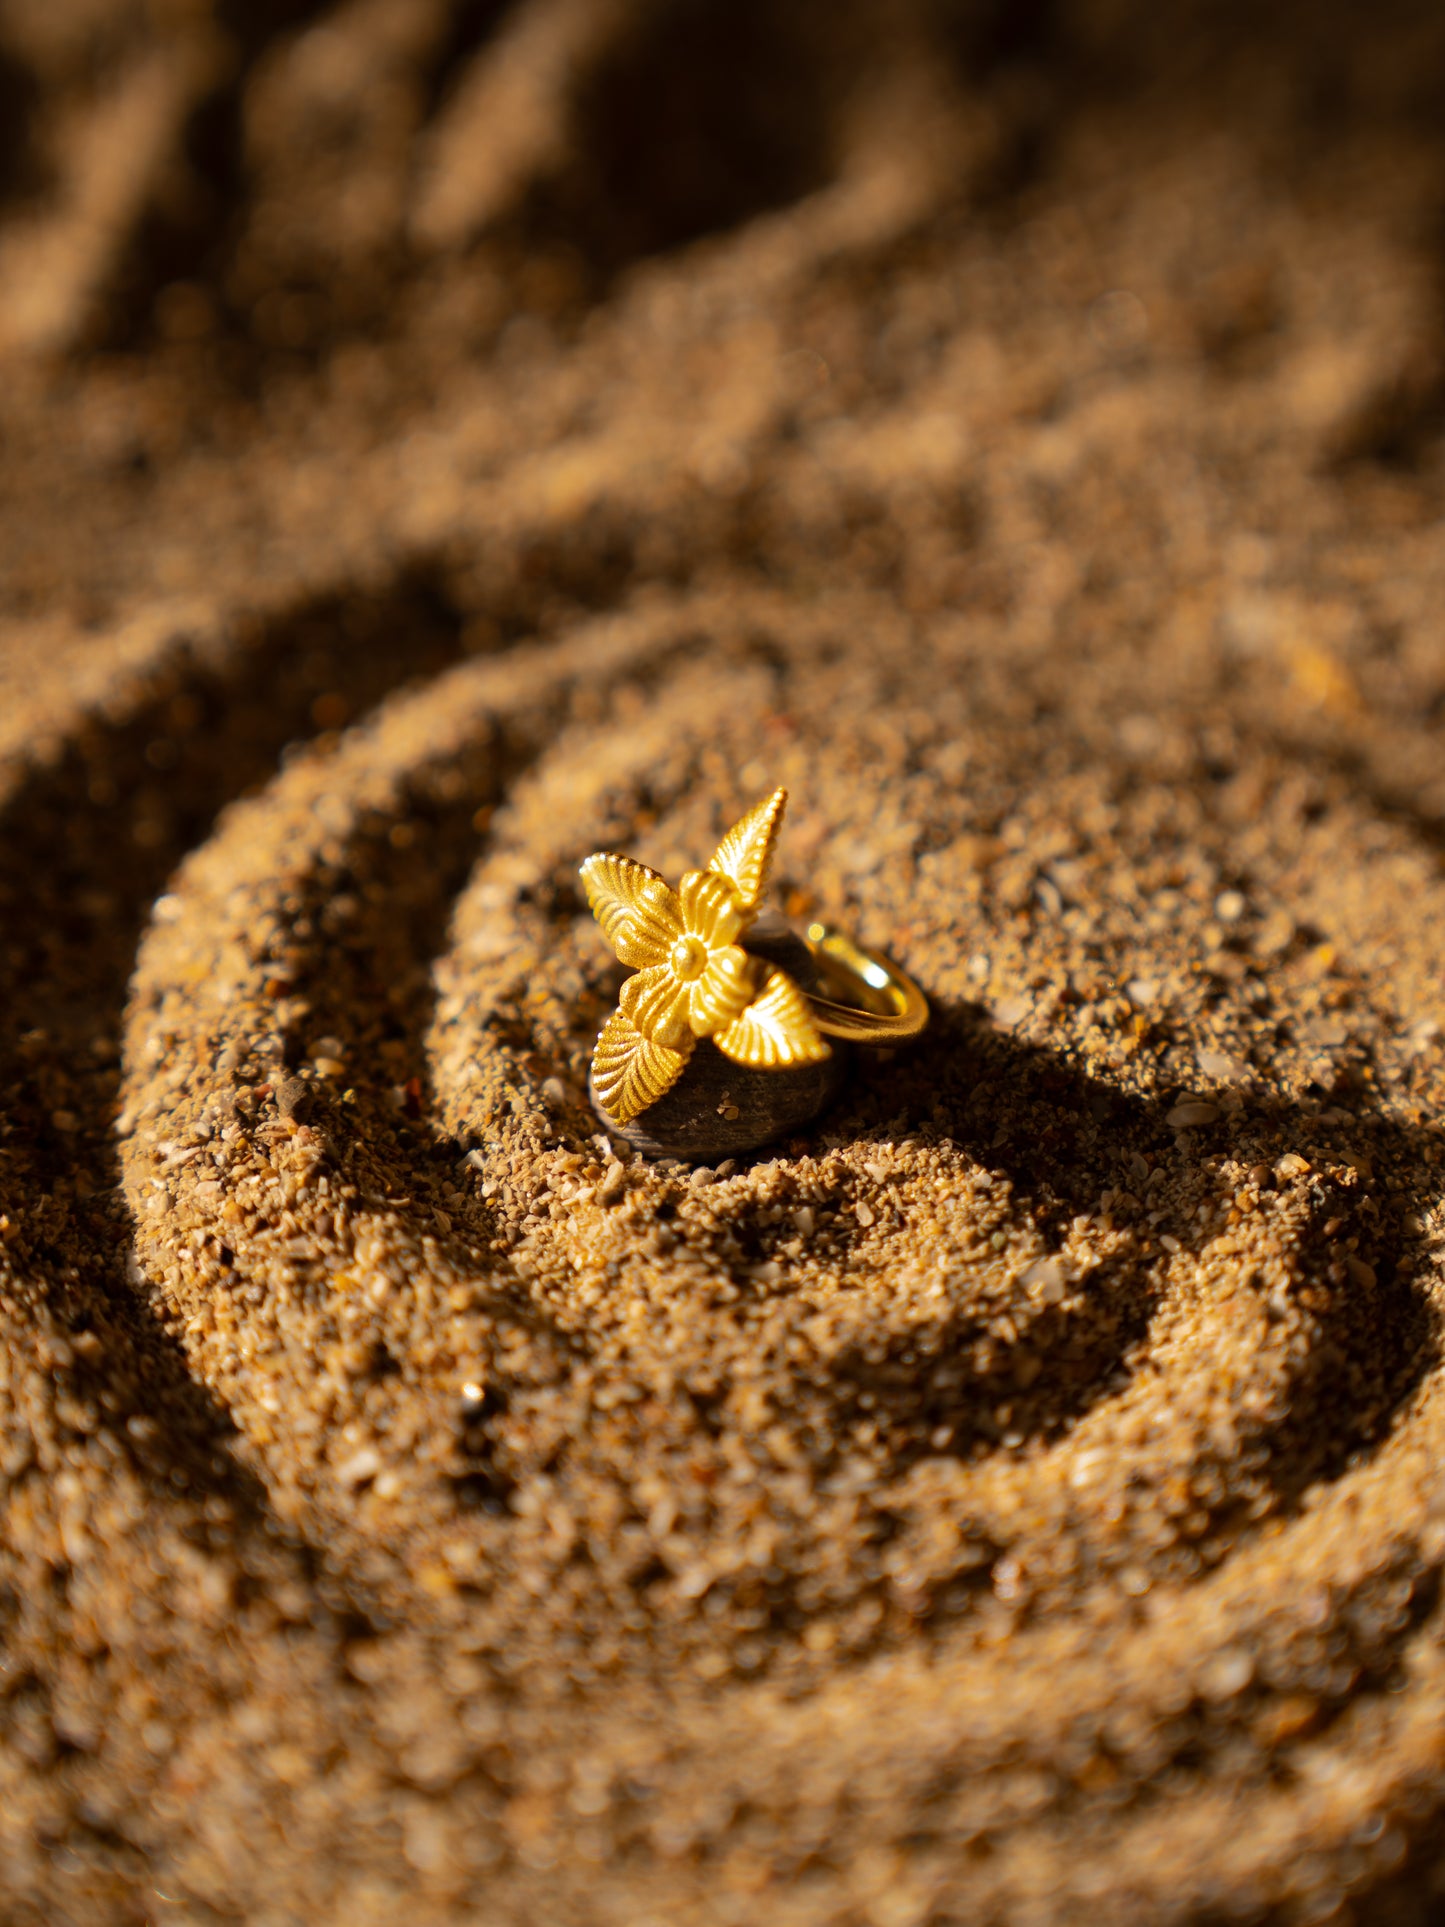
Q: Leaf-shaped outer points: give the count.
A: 4